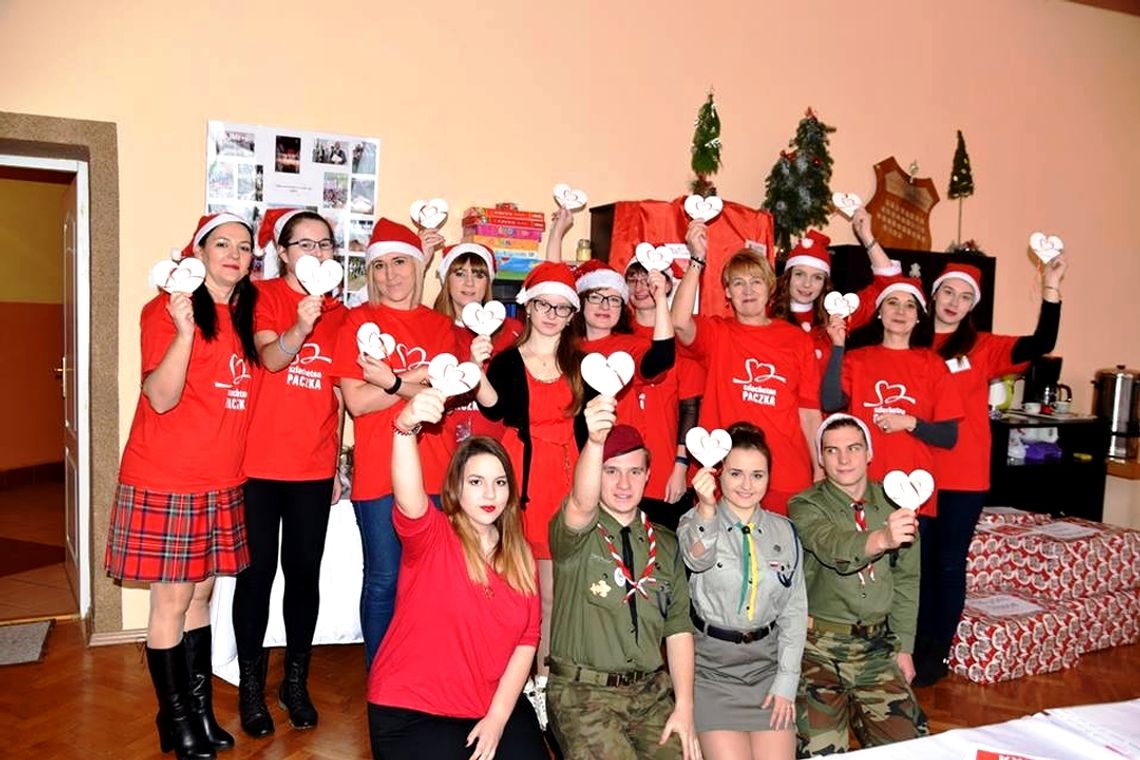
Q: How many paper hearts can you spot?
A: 15